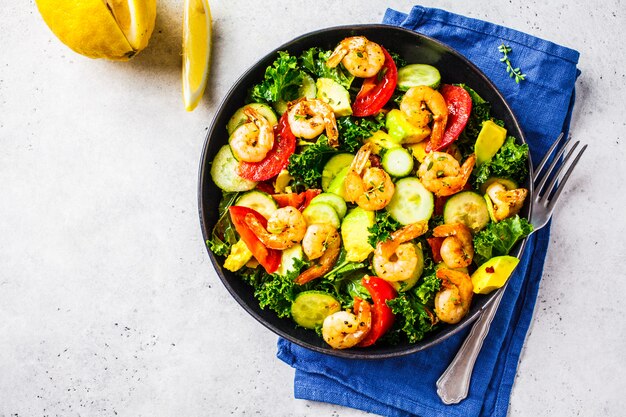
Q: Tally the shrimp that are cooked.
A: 13